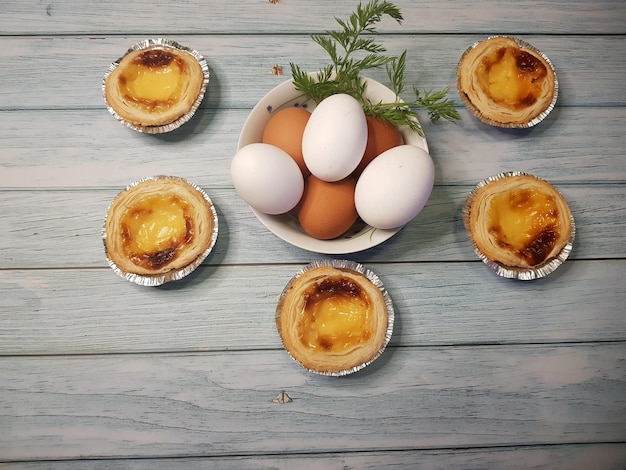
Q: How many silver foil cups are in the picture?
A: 5